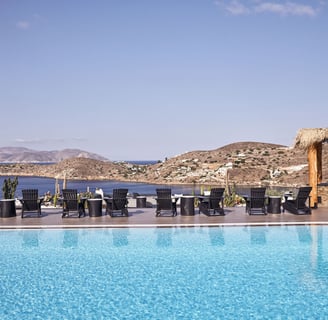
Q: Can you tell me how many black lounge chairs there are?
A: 7